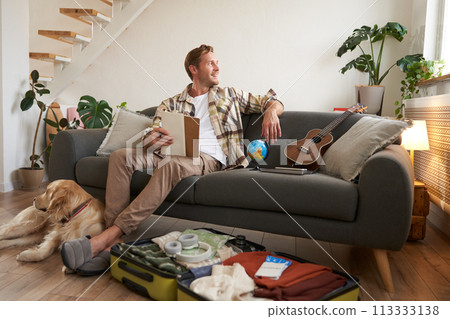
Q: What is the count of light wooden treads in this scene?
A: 5